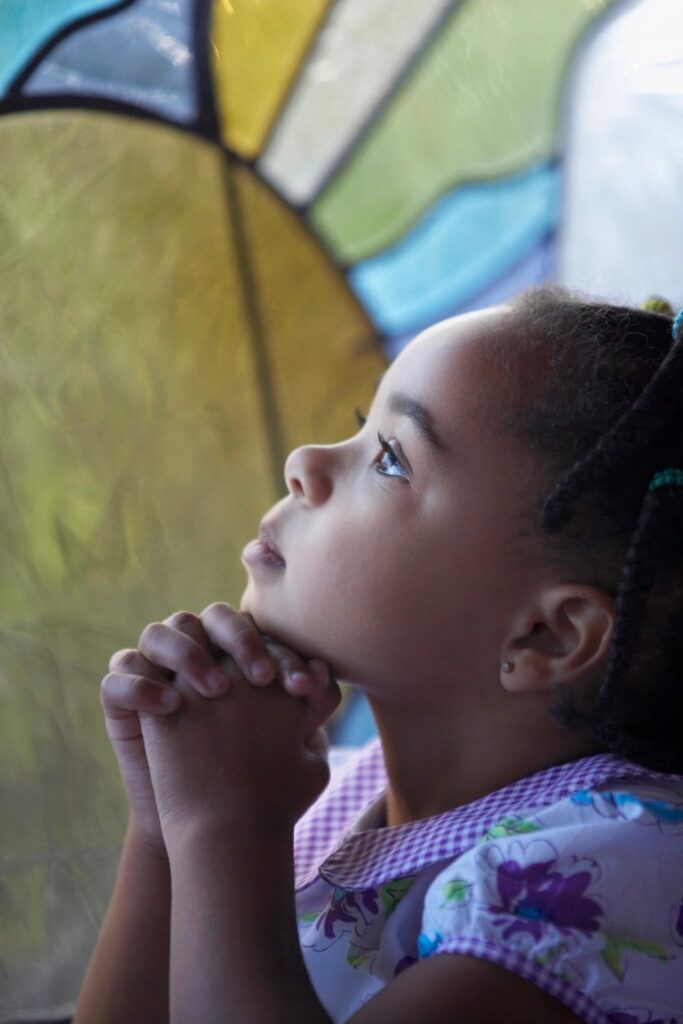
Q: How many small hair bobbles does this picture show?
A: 3